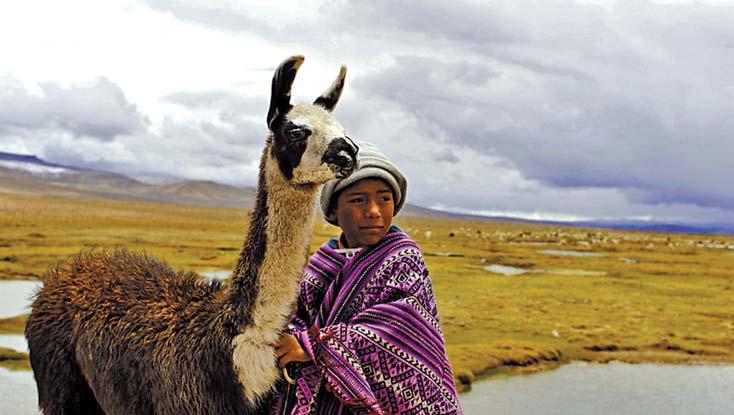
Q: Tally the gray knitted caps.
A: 1